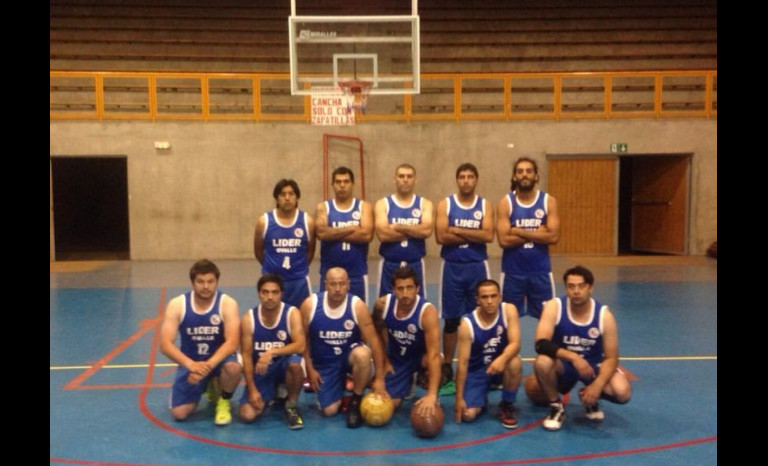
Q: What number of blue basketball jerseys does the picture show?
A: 11